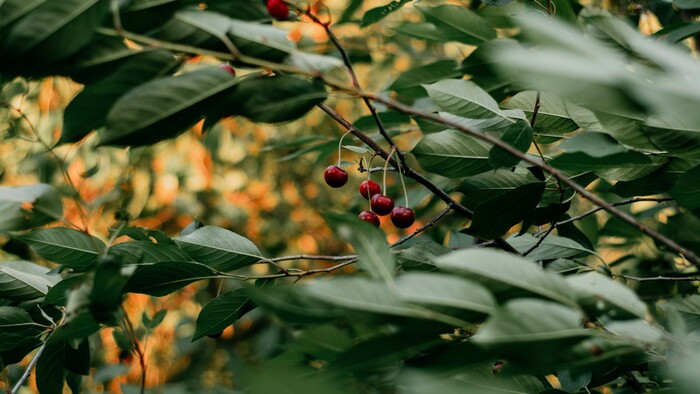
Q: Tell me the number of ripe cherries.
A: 7